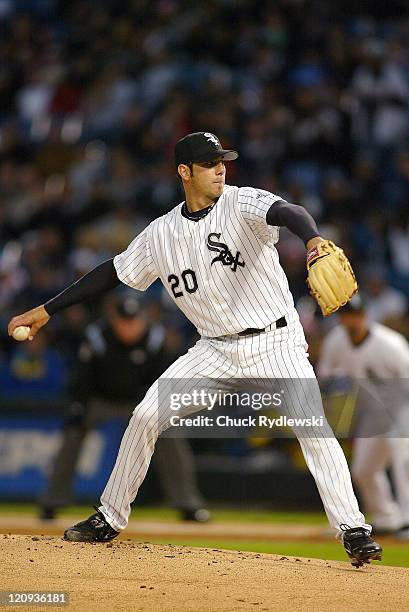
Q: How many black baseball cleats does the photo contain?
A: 2